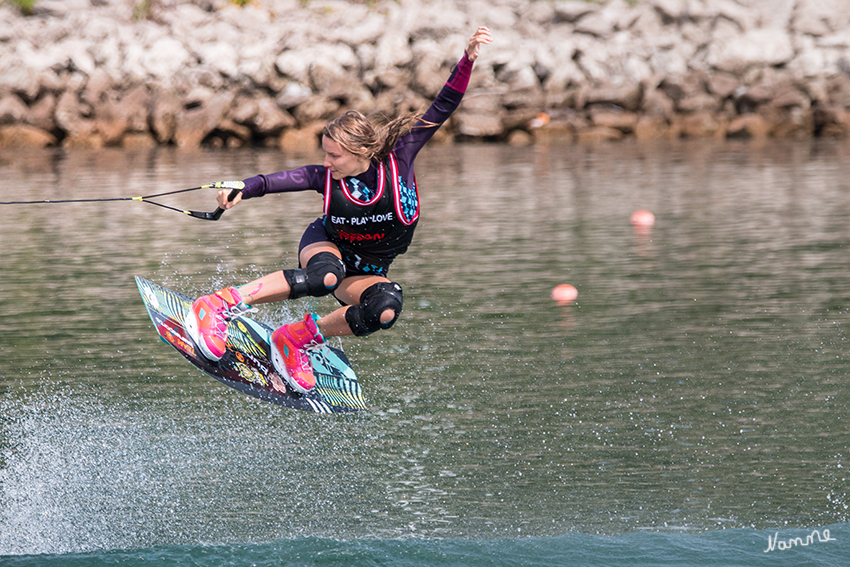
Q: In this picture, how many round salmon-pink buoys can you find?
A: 2